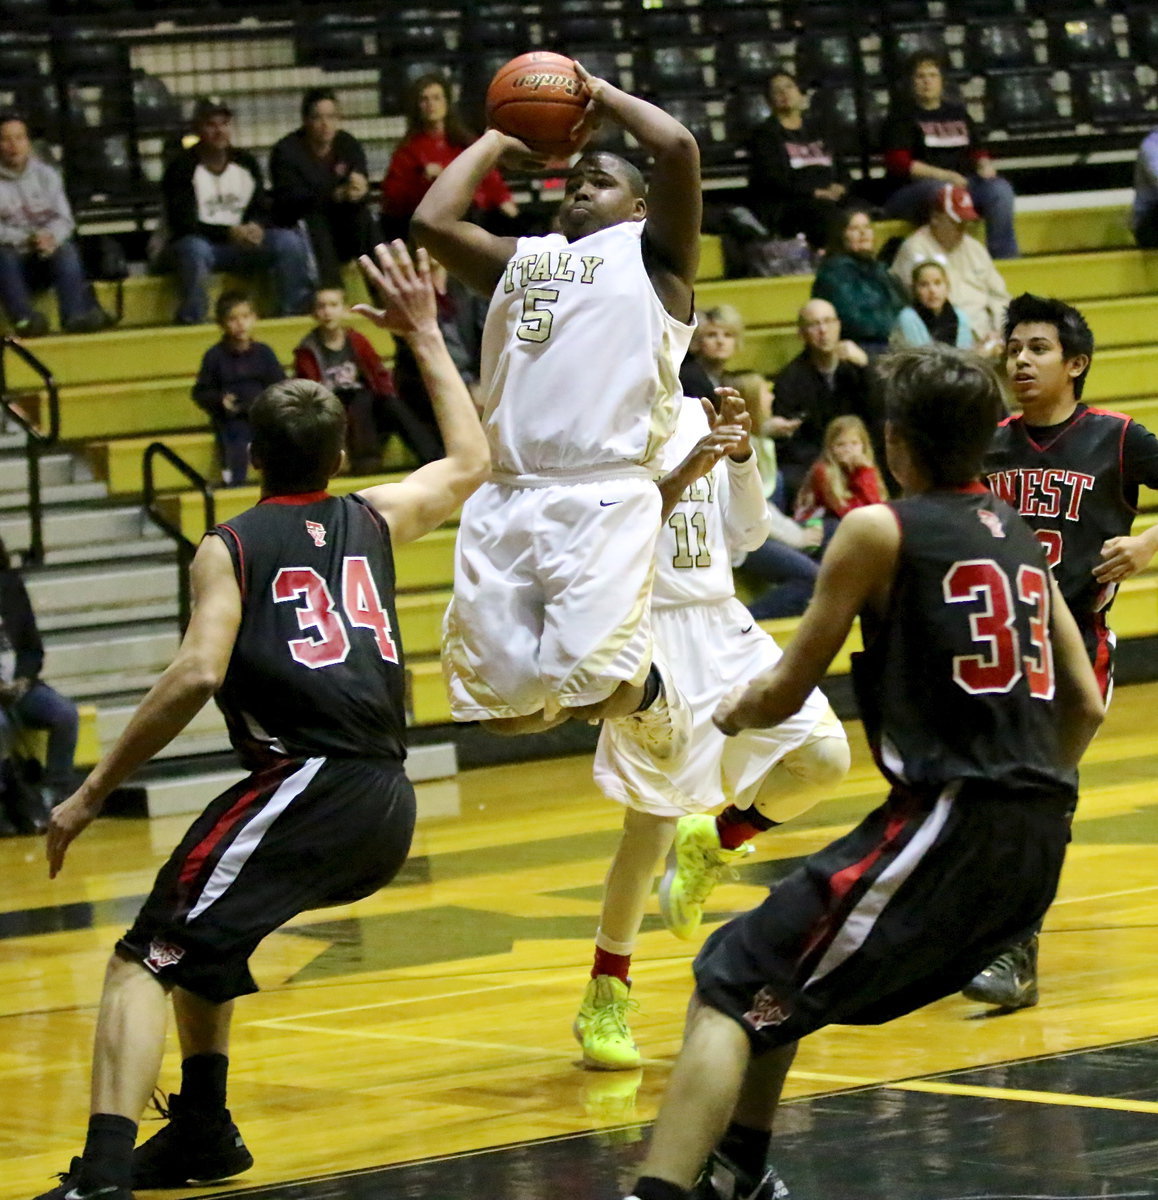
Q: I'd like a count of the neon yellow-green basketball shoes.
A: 2